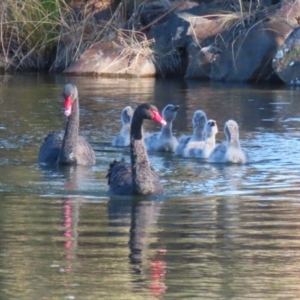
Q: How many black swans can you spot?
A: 2